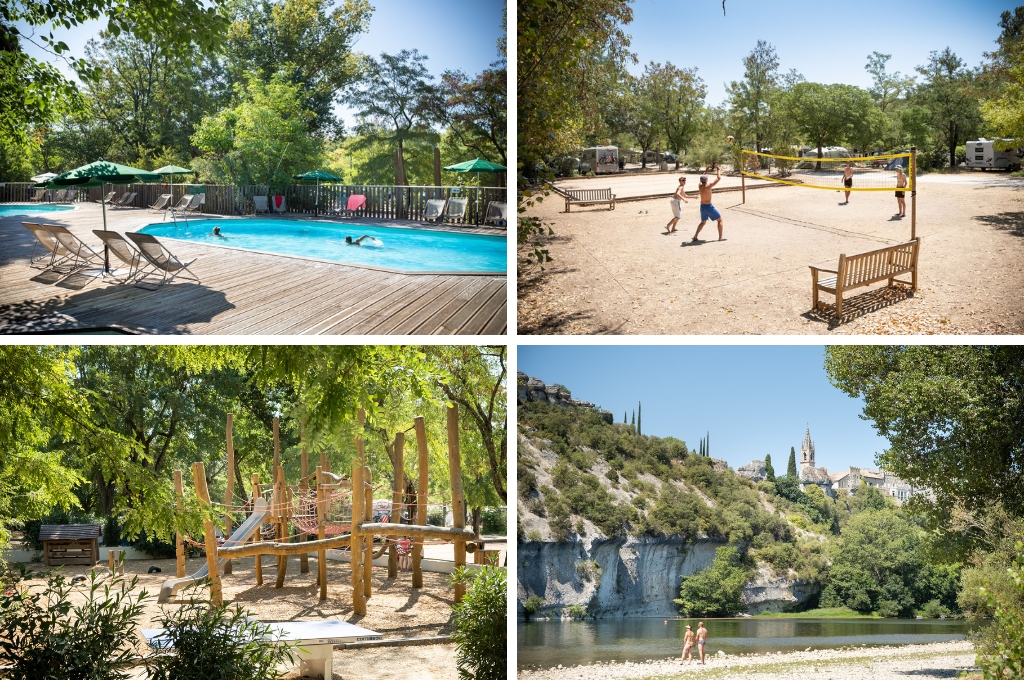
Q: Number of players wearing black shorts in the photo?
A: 2